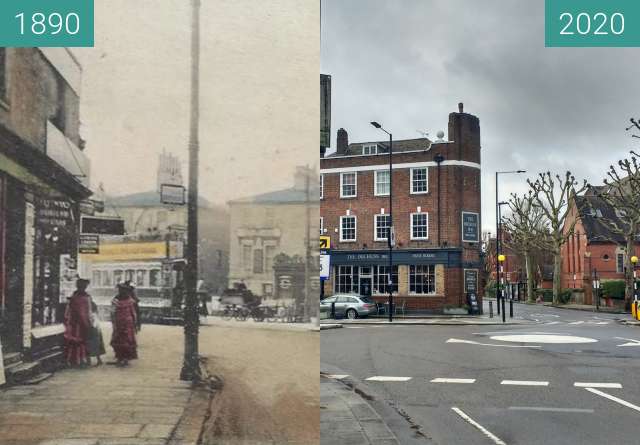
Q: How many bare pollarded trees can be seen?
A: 3